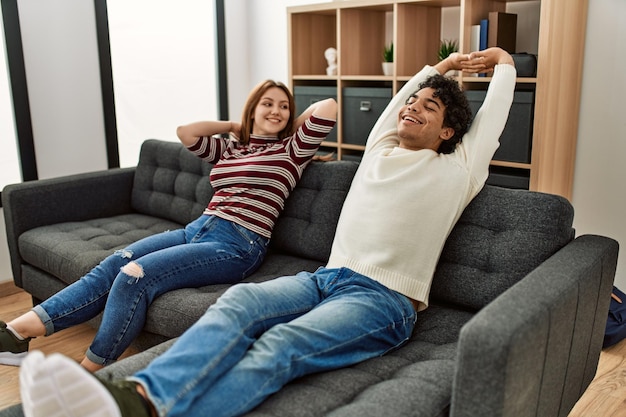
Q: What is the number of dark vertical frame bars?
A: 3